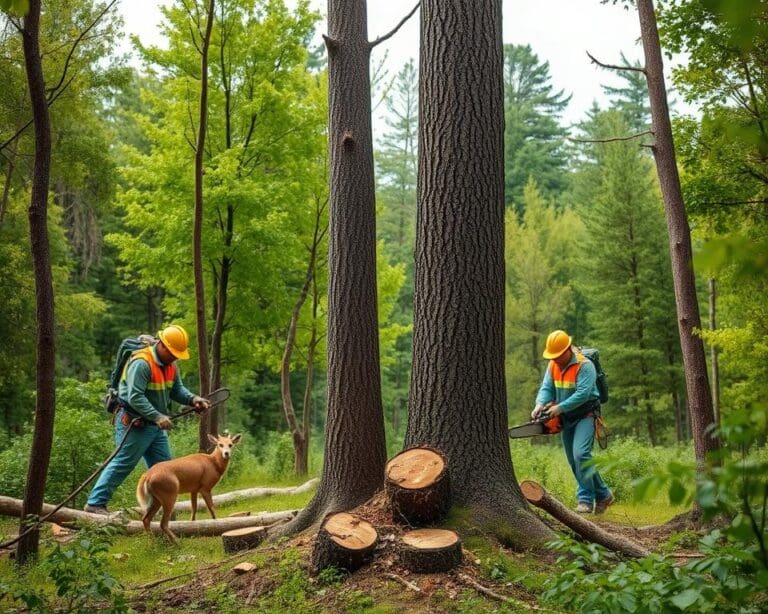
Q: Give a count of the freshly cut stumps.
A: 4